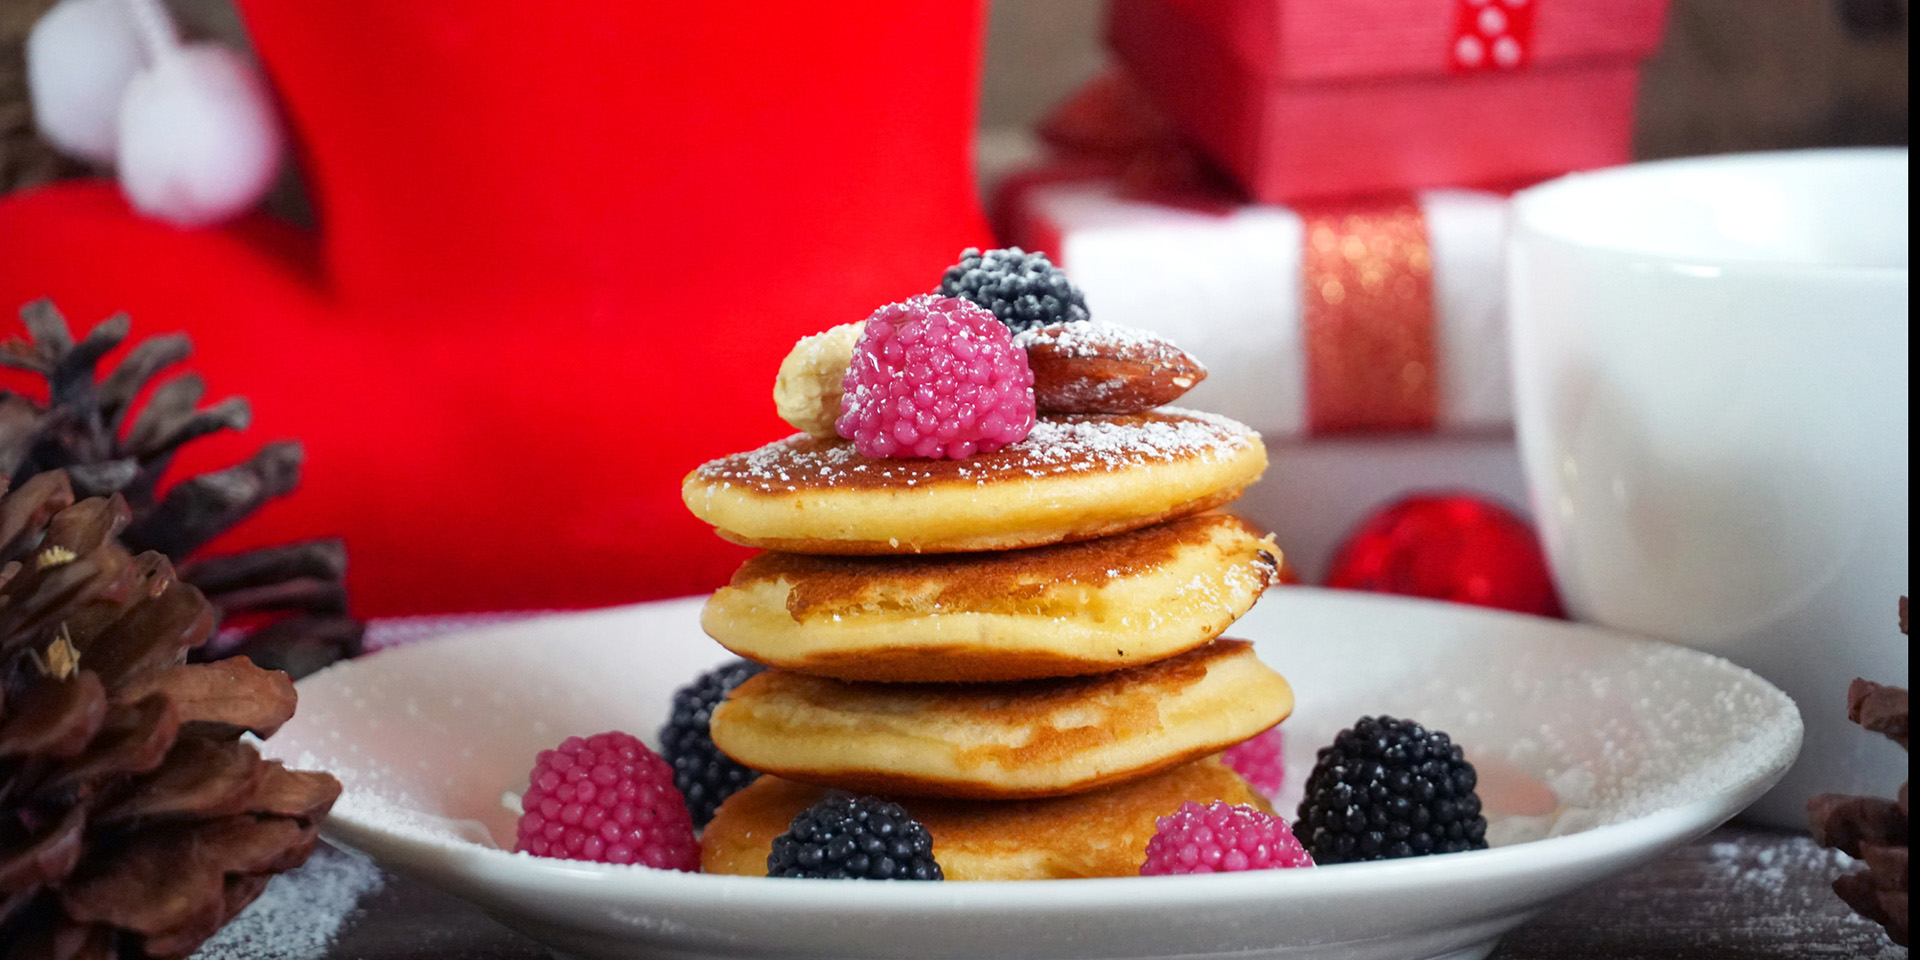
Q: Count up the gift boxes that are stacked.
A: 2